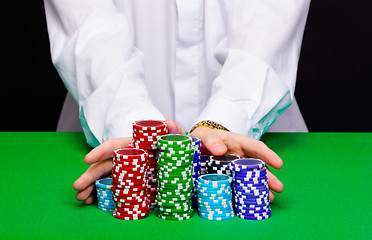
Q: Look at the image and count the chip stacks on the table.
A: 8